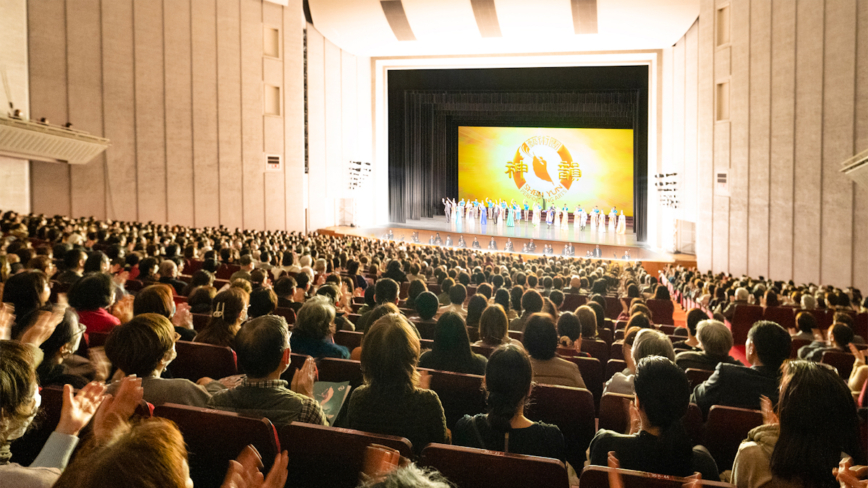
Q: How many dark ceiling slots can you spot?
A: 3